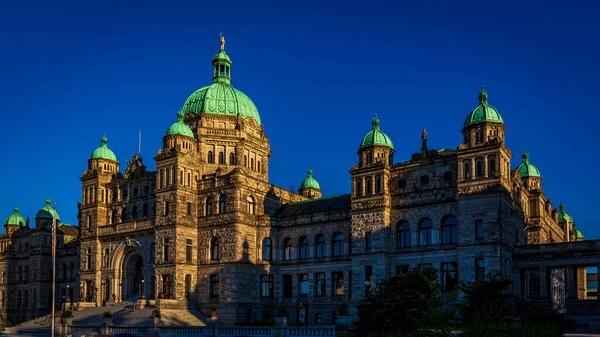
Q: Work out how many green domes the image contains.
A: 11